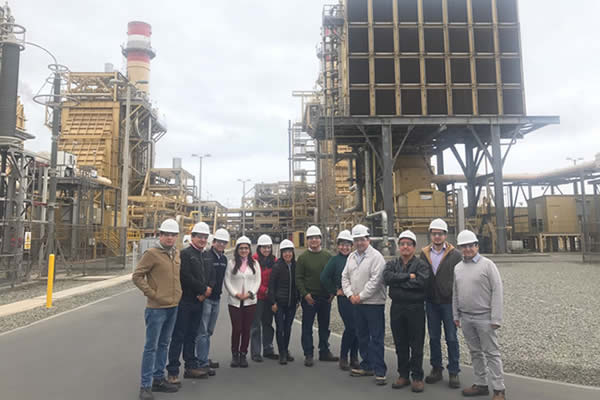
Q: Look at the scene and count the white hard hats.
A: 12